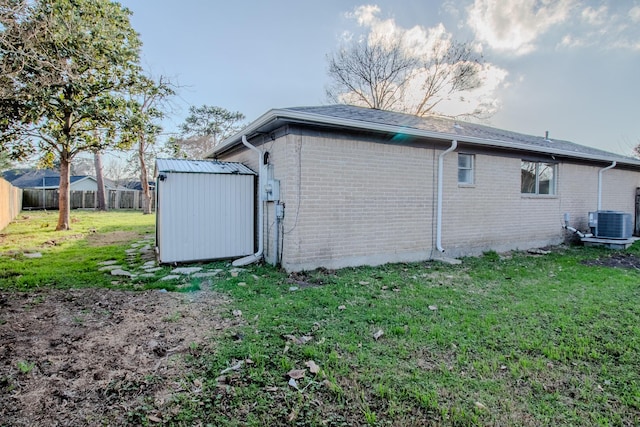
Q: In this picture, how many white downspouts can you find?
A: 3